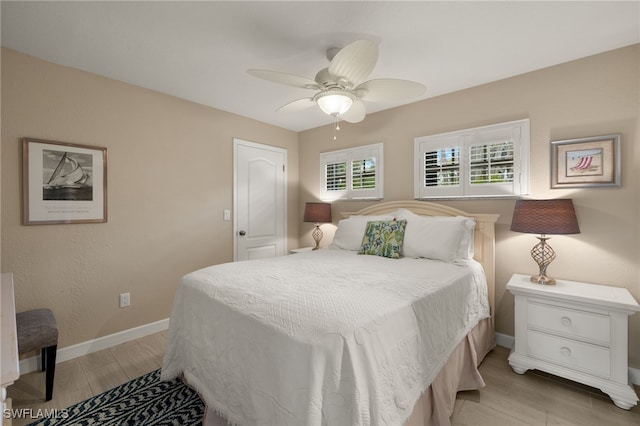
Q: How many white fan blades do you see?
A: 5